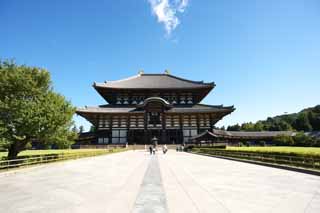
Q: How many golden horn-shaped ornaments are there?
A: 2